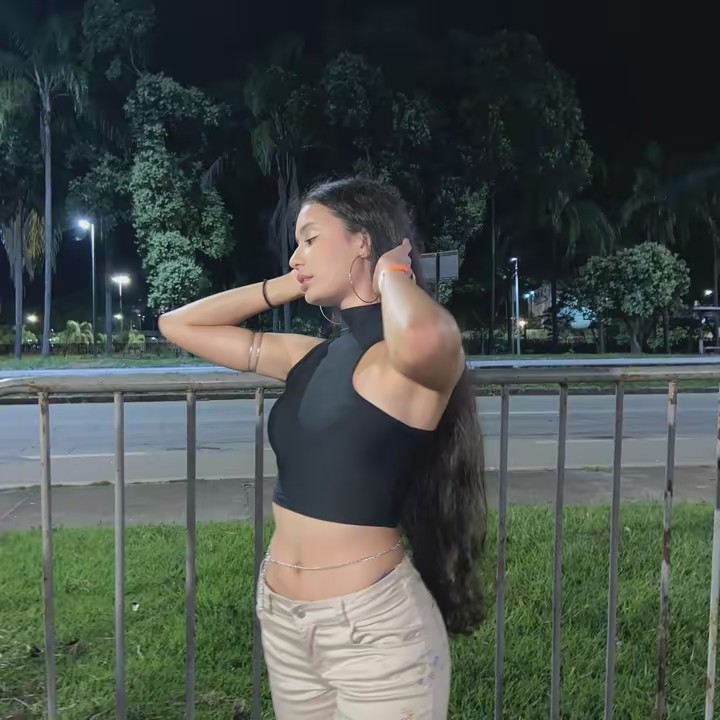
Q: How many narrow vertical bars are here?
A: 9